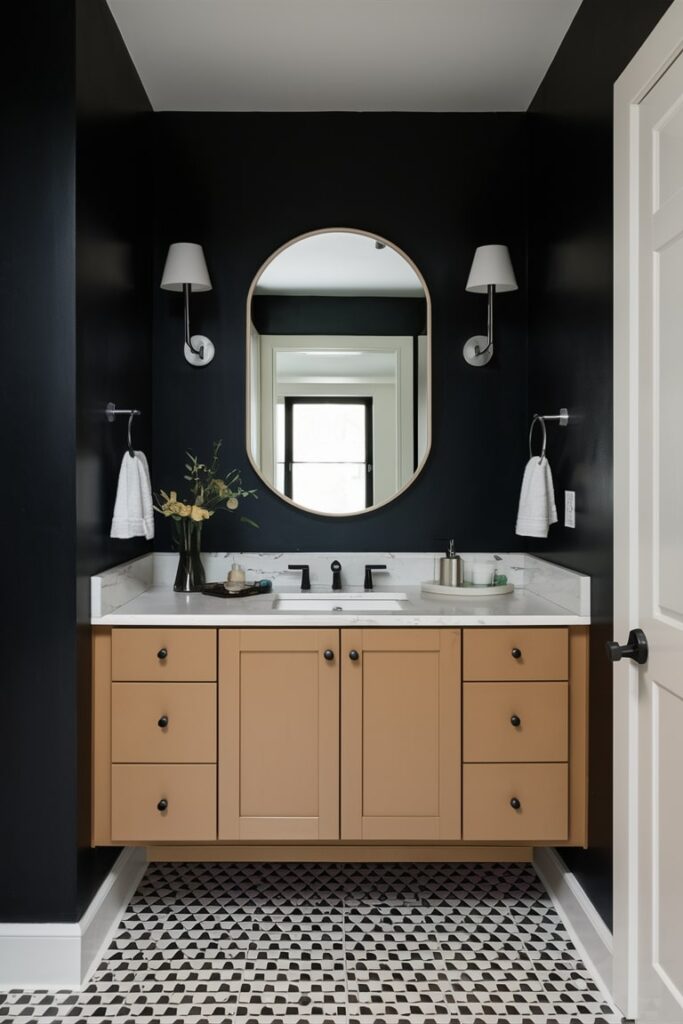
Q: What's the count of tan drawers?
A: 6